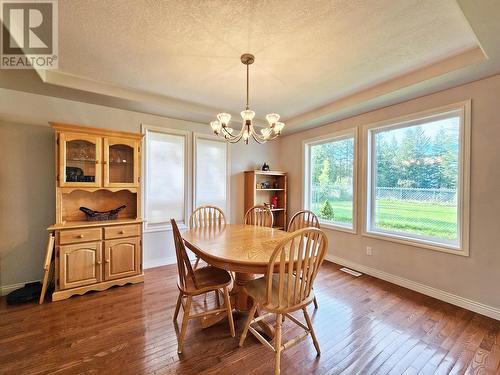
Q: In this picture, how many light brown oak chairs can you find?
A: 5